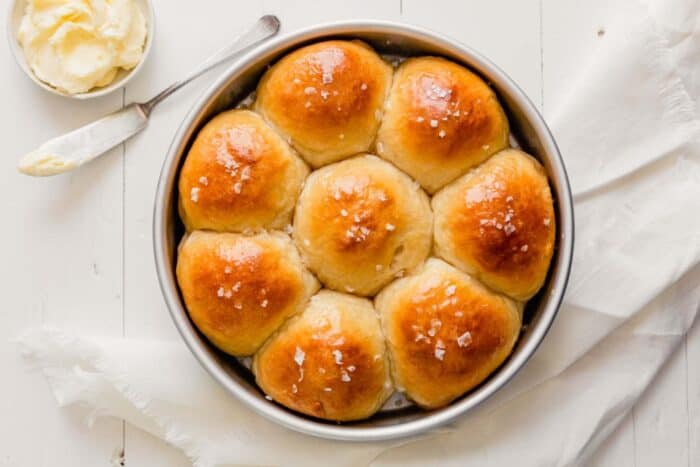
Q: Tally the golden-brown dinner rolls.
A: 8